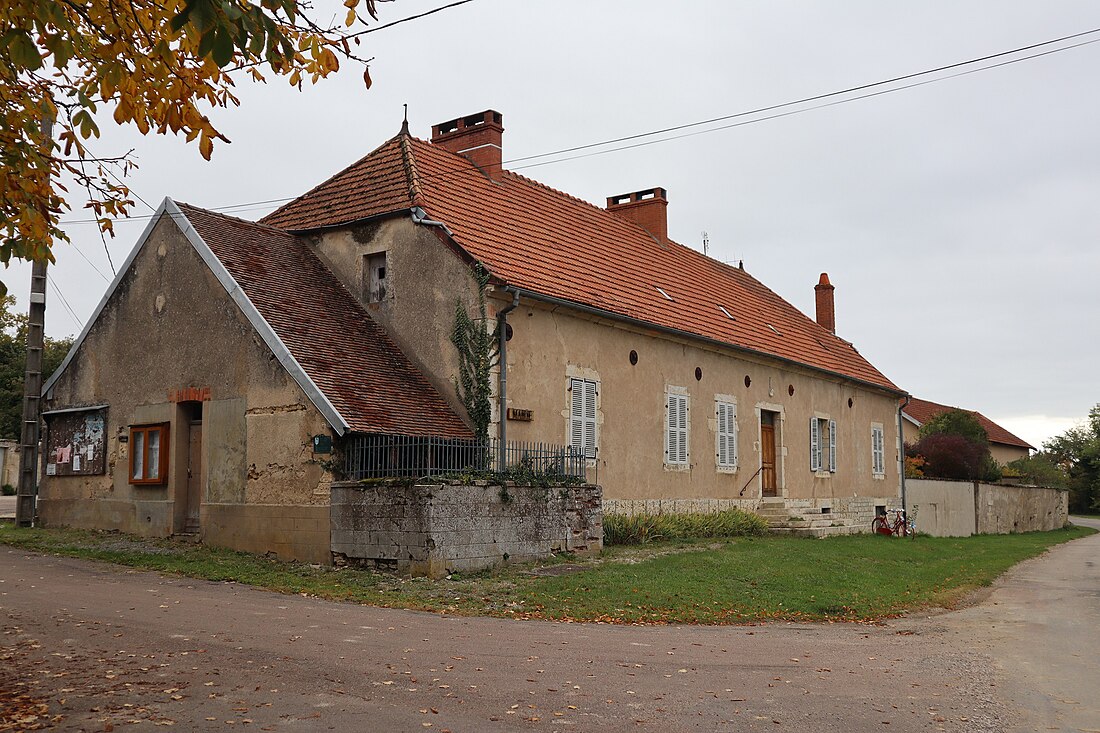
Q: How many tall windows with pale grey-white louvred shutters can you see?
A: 5